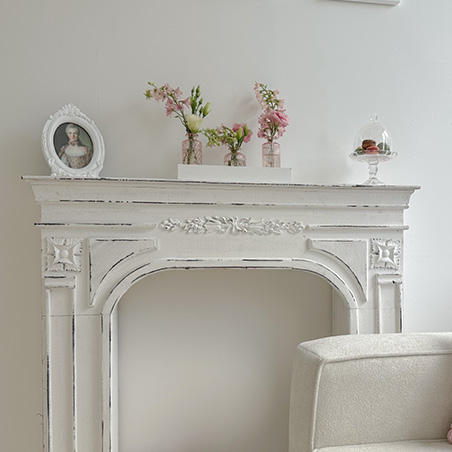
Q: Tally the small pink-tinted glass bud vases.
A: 3